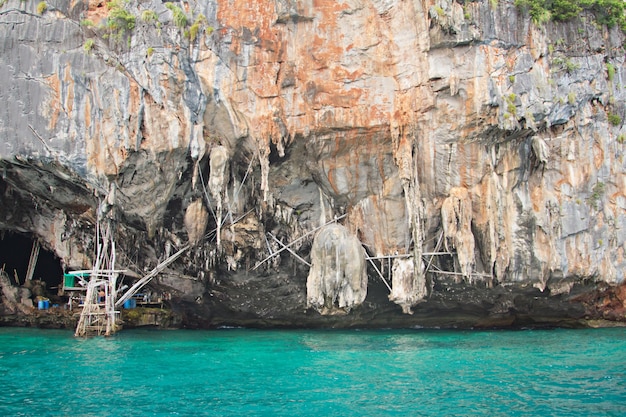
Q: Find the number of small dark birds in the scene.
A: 0